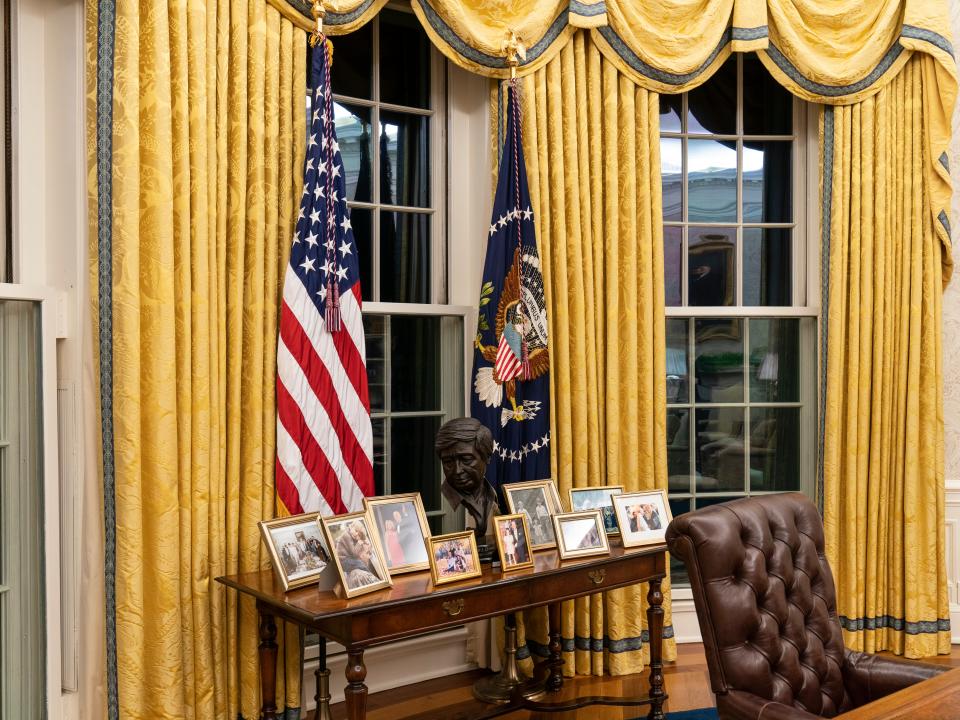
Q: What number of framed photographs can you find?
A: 9